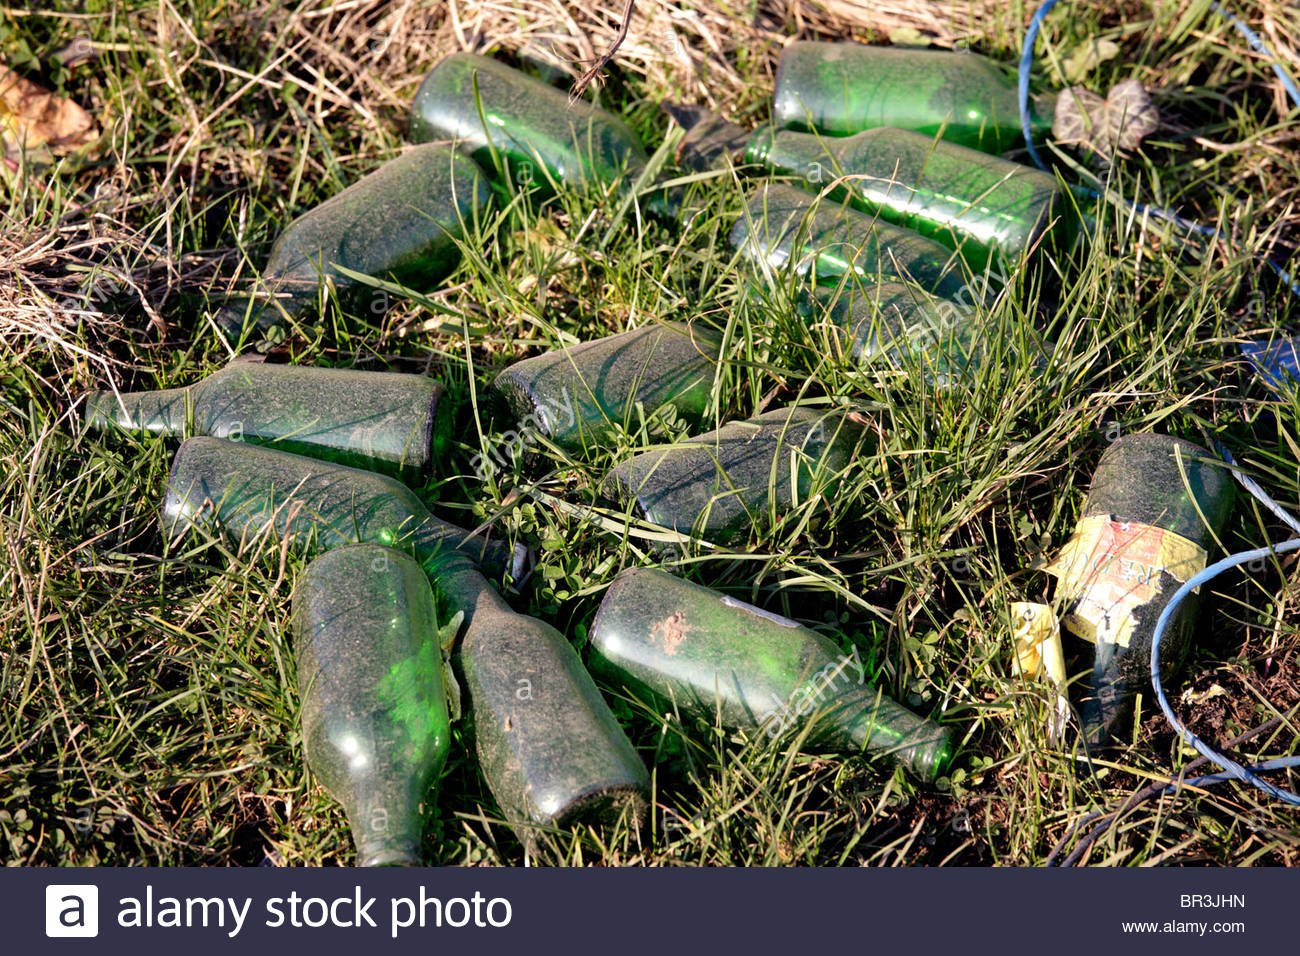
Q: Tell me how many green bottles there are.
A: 14